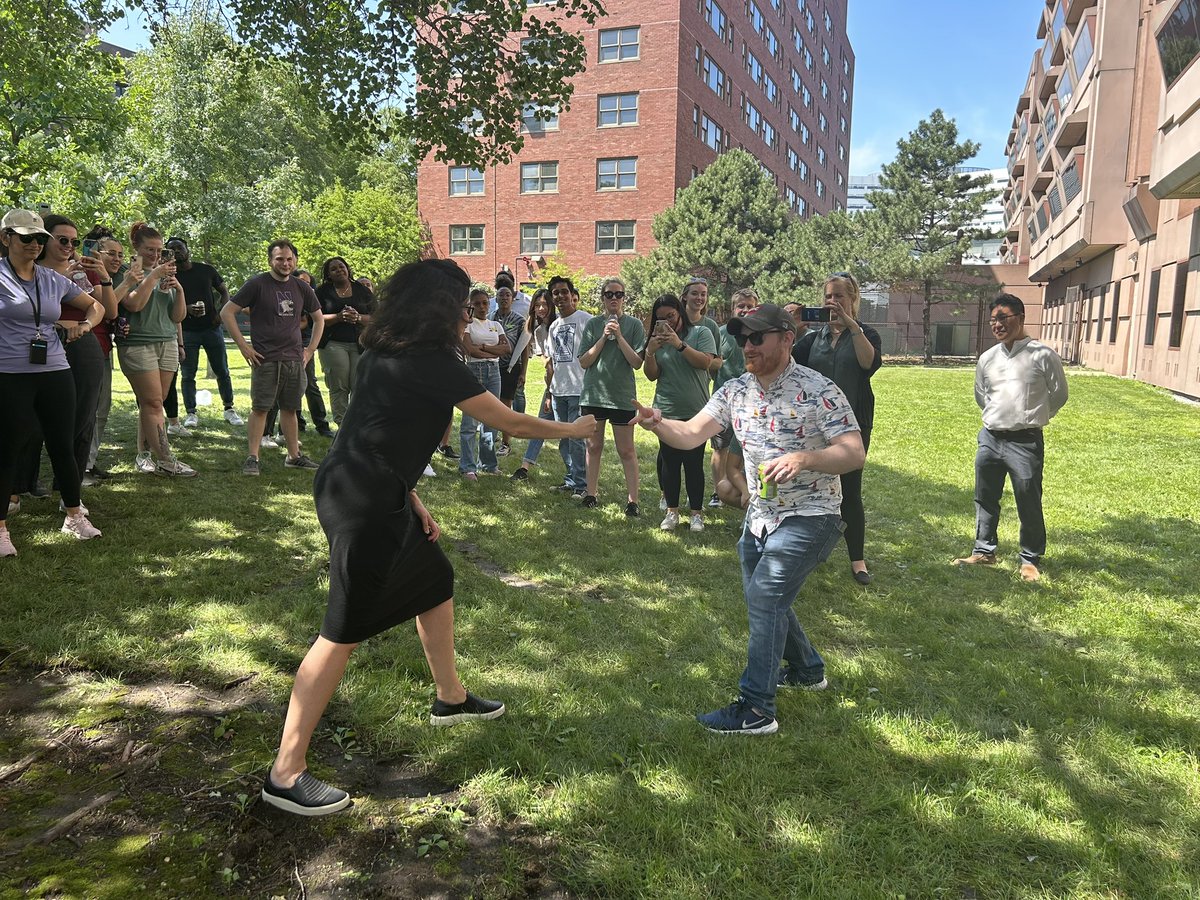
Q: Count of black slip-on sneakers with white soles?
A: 2